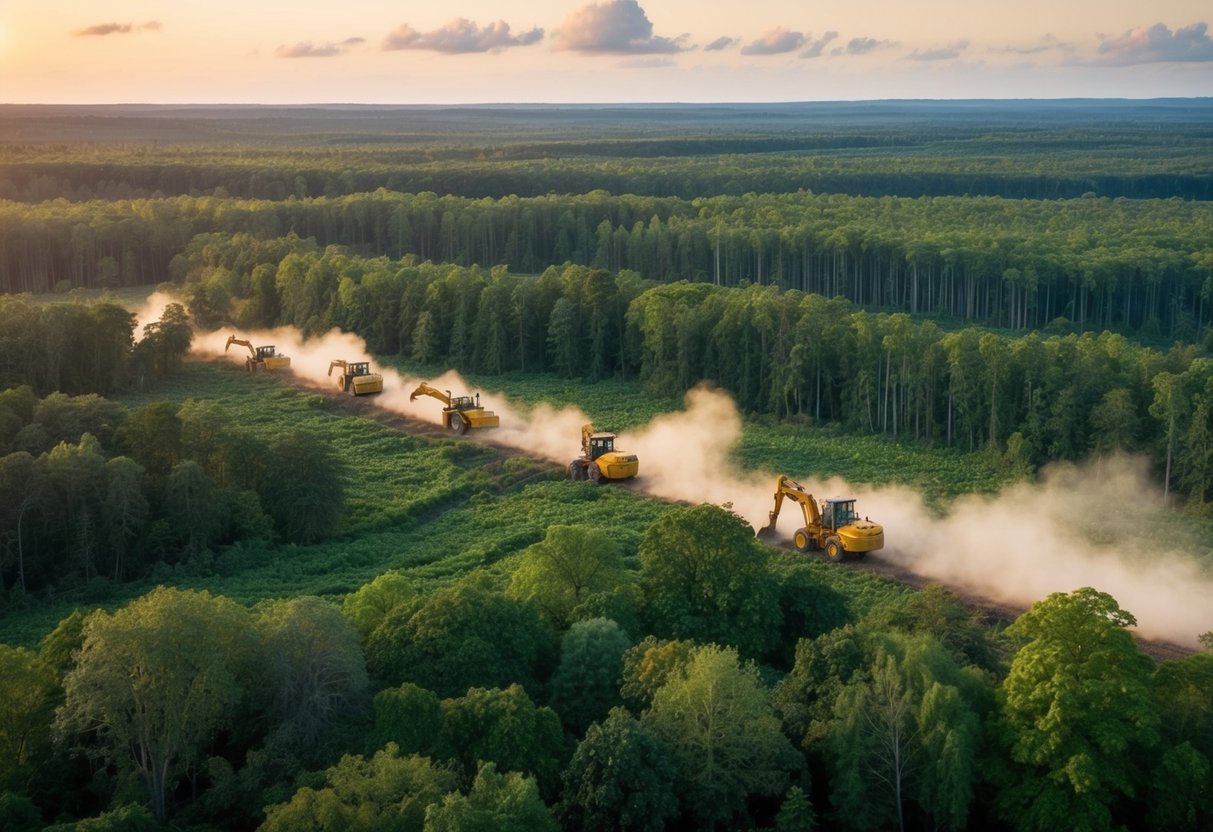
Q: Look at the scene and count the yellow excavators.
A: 5